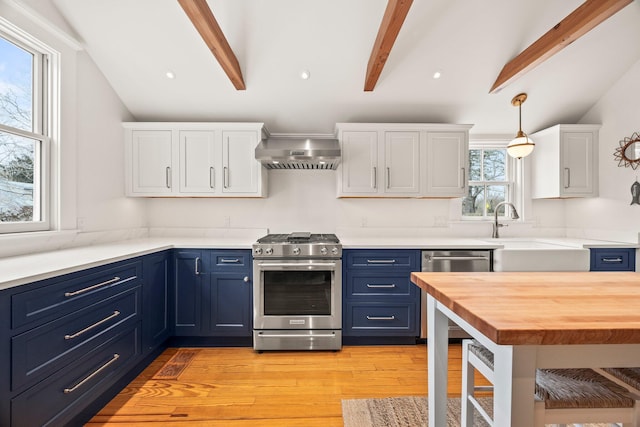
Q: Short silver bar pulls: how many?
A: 13